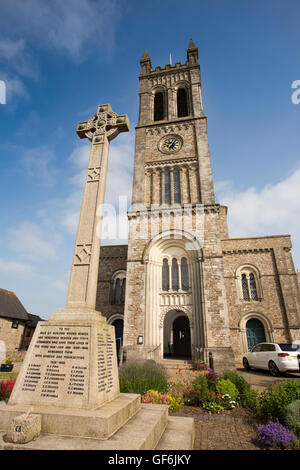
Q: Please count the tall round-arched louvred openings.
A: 2